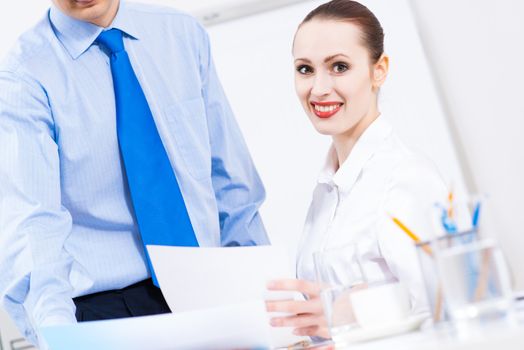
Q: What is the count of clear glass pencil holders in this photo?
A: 1